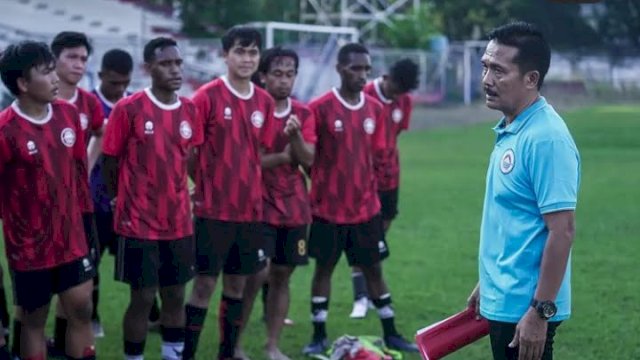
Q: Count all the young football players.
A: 8